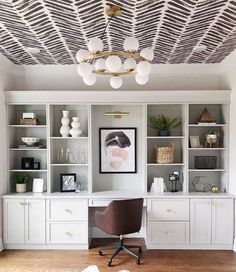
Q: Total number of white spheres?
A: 12